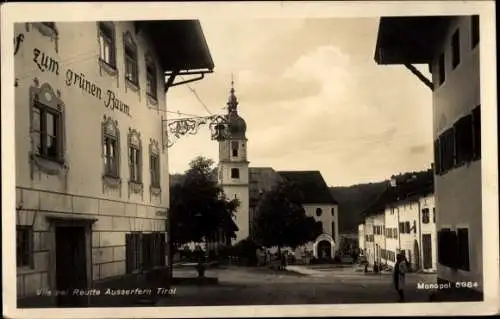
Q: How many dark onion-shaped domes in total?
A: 1